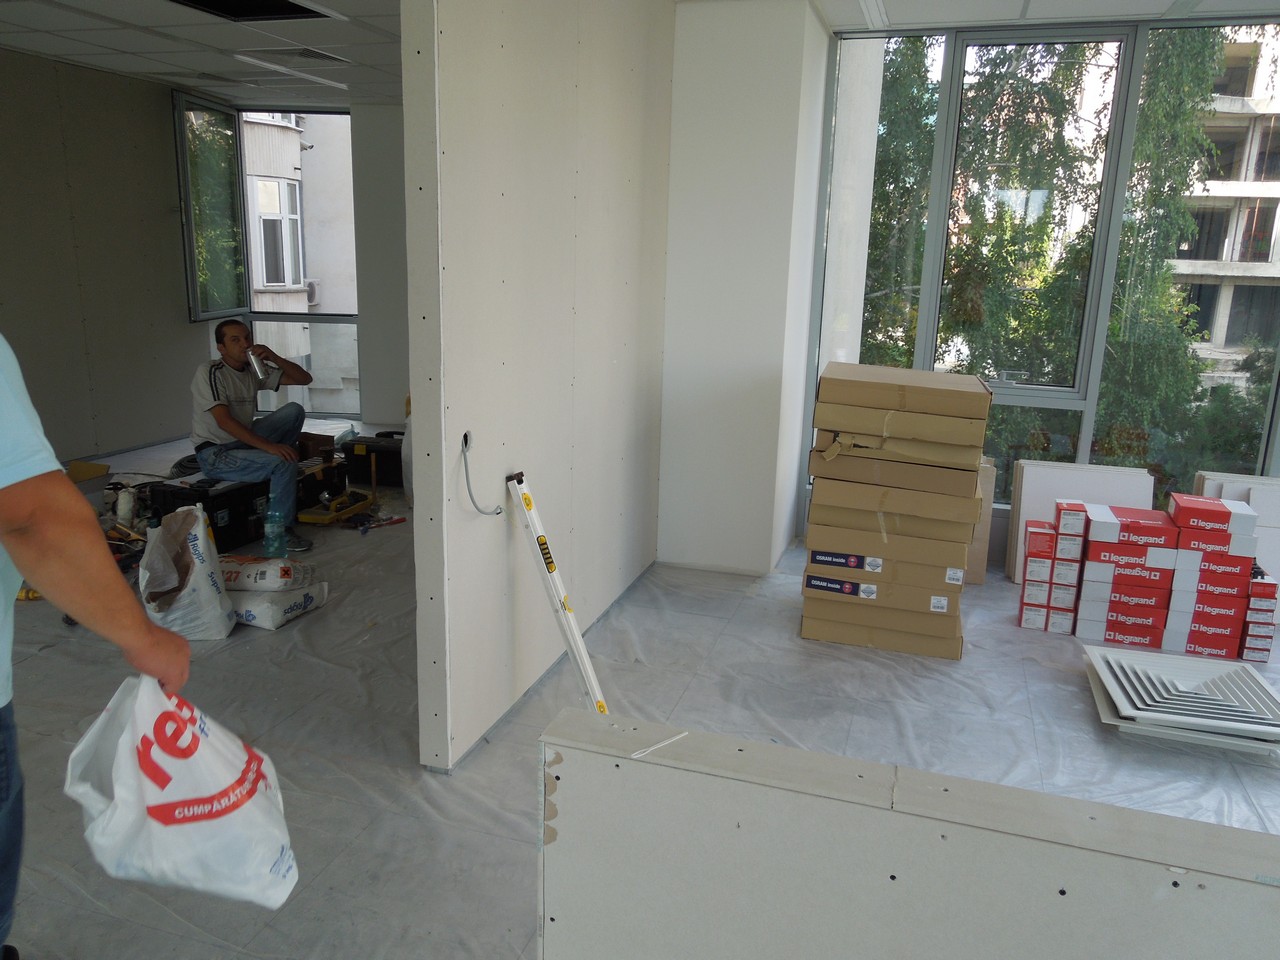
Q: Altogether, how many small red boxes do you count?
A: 15